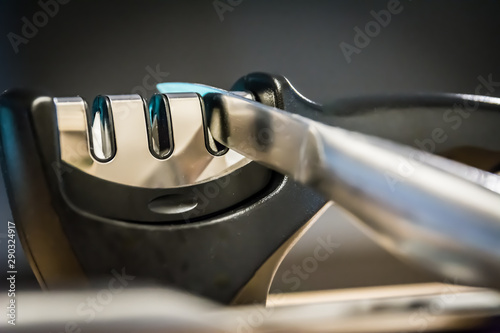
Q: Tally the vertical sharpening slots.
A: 3